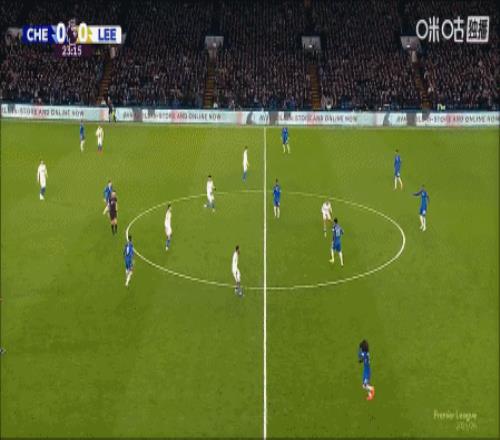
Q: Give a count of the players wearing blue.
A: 9